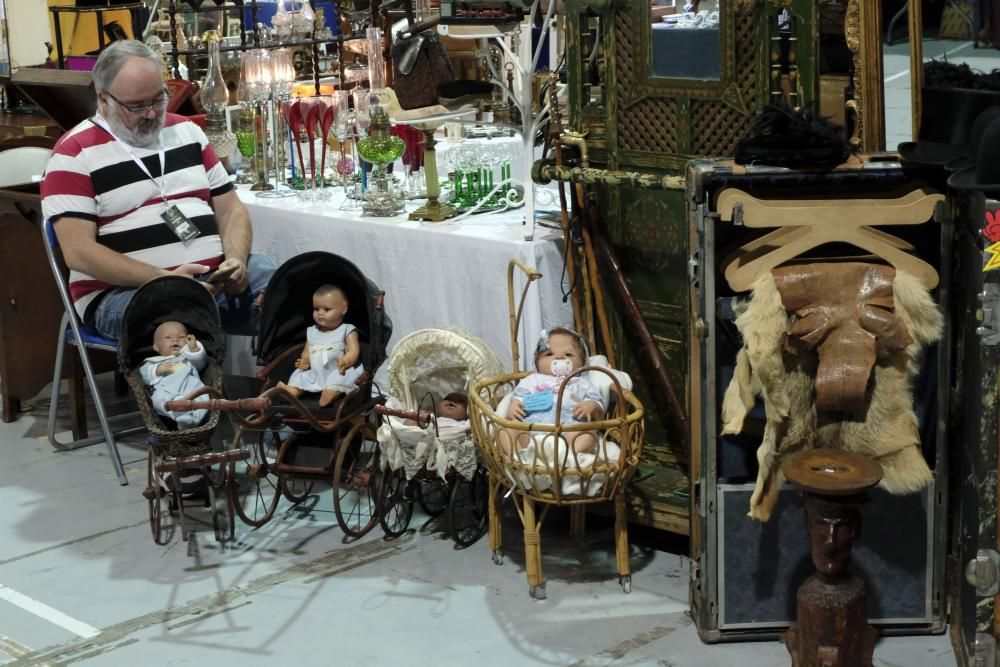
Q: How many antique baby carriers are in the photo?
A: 4